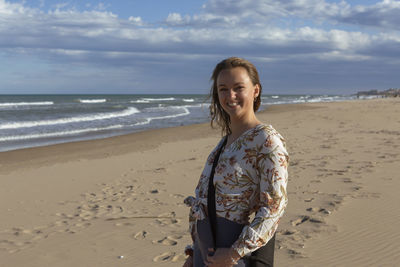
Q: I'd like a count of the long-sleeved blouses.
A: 1